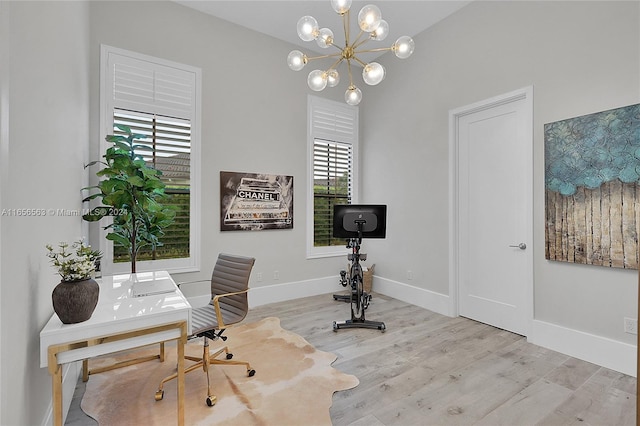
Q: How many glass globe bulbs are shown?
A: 11